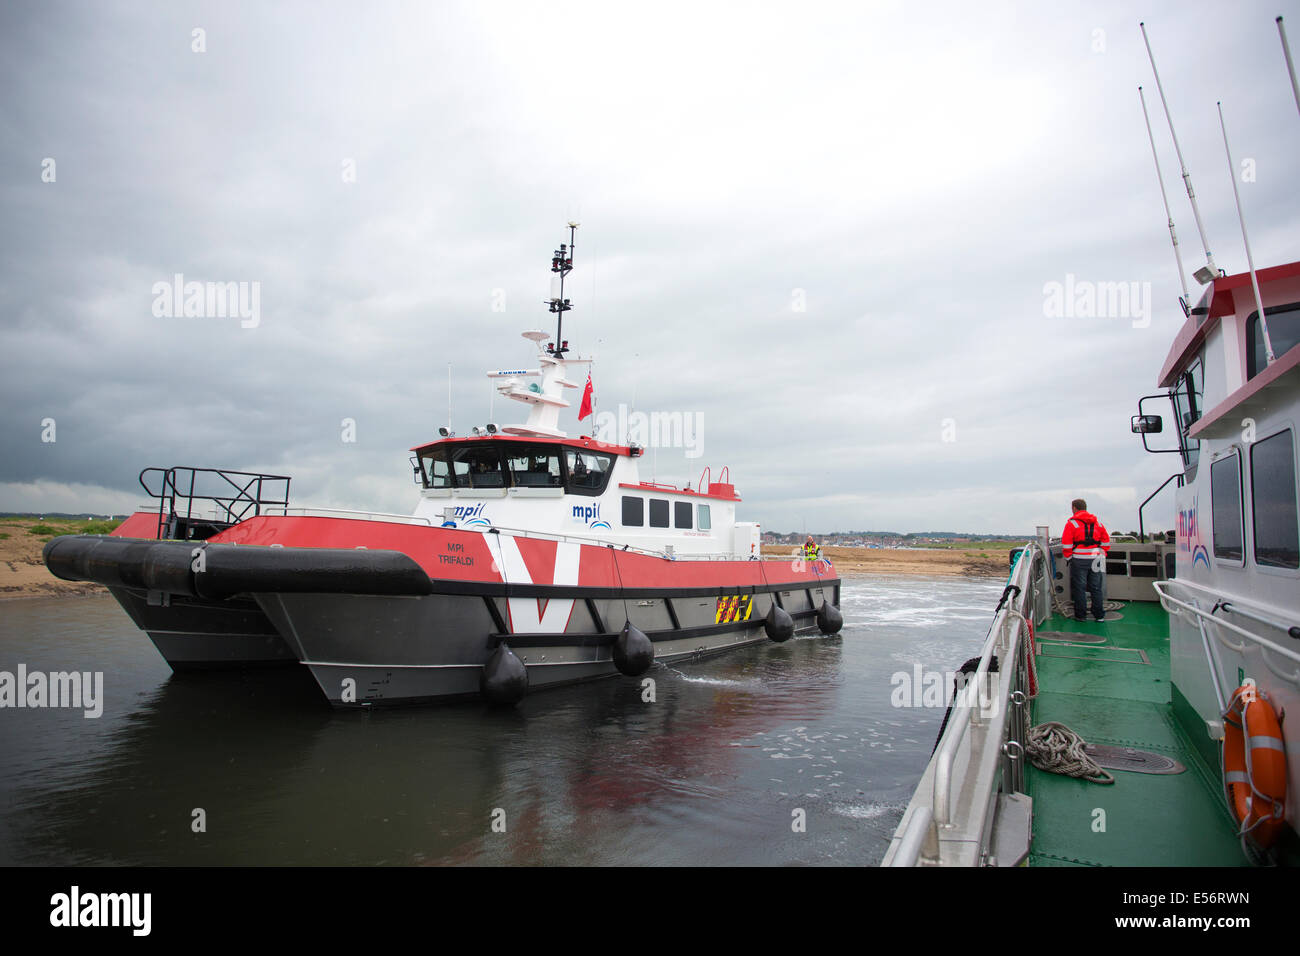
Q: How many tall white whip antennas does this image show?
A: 4